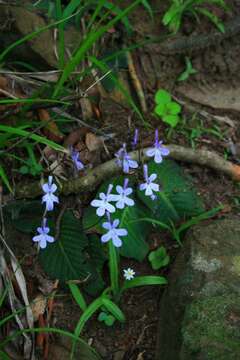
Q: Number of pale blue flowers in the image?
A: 9